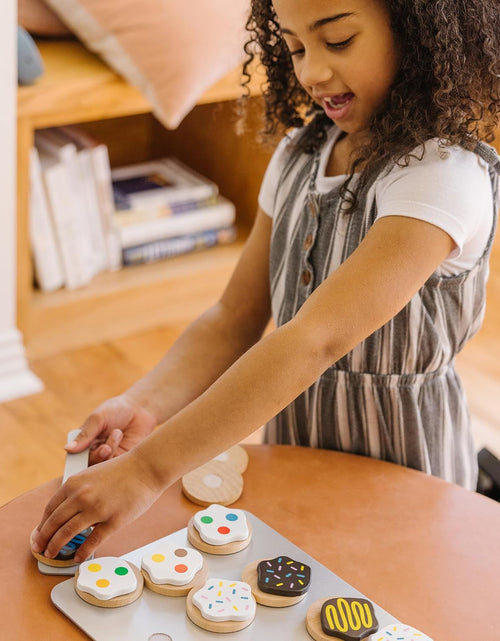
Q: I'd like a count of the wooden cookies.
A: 10